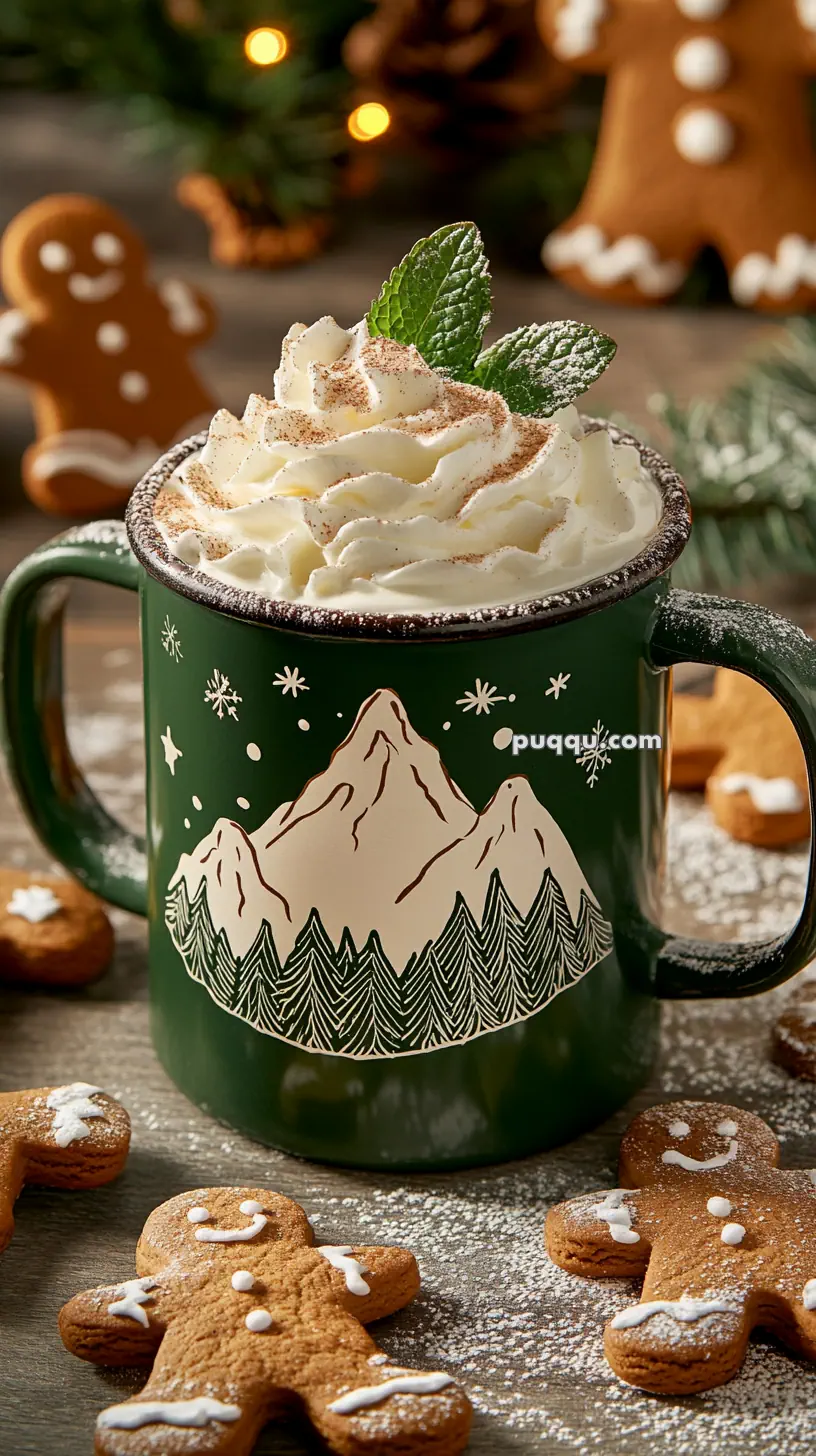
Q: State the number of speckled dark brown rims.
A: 1